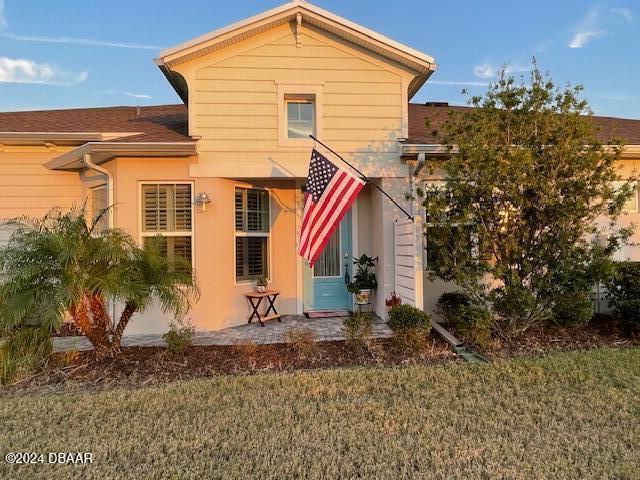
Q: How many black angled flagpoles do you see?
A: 1